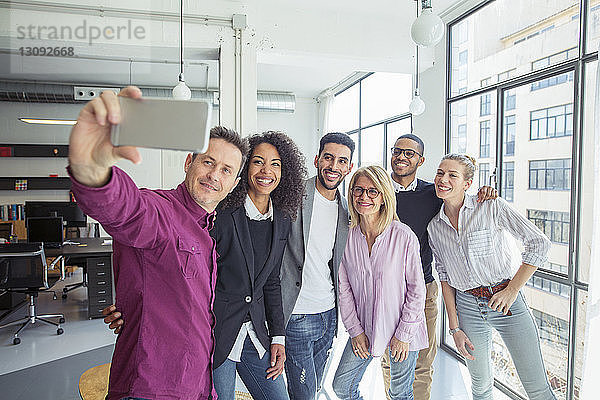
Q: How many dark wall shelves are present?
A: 2